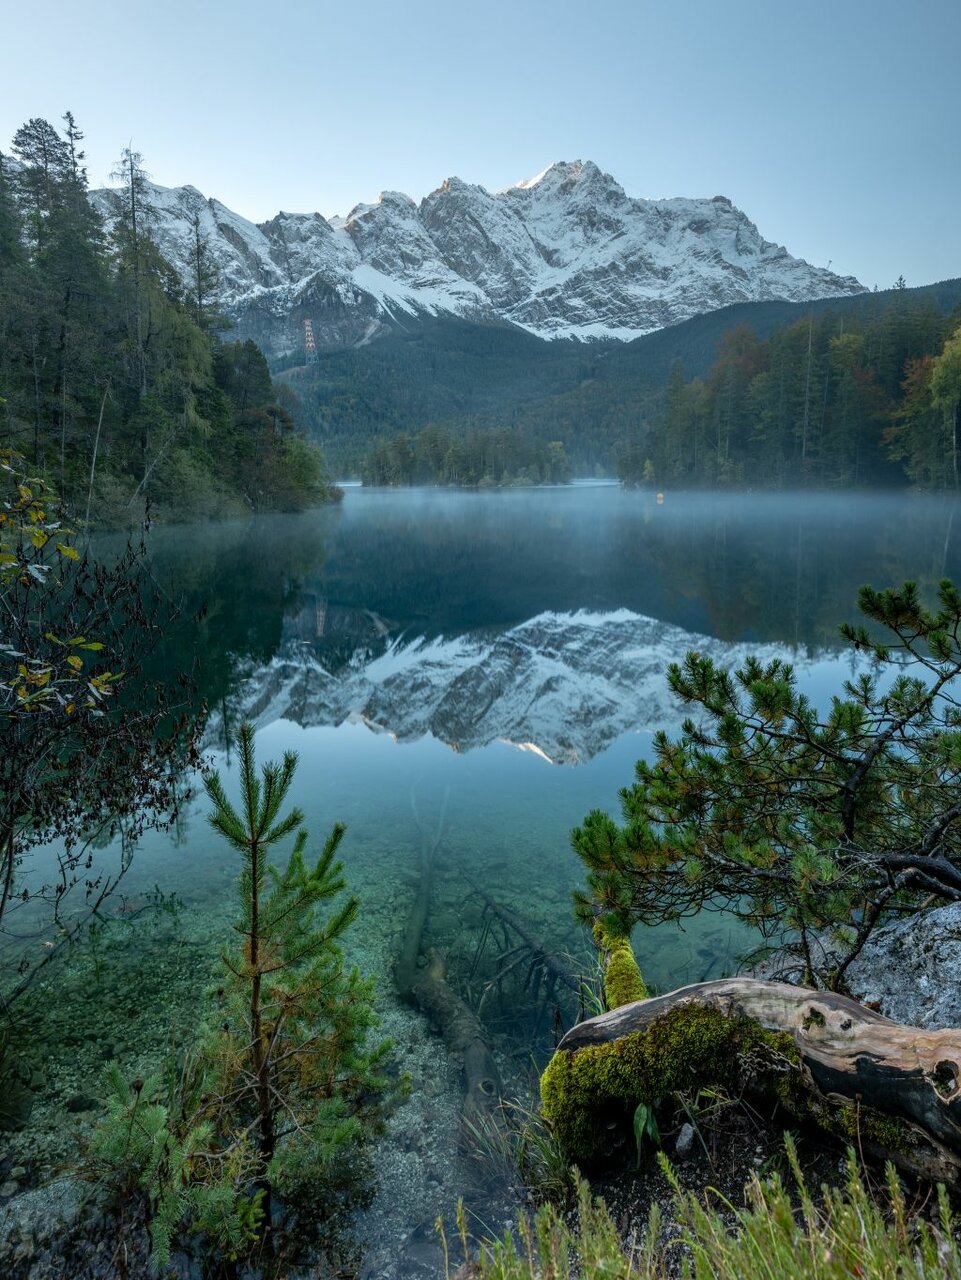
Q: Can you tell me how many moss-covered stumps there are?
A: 2